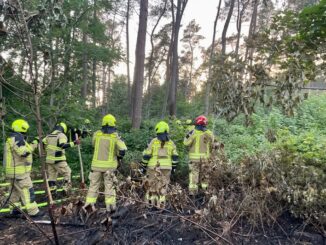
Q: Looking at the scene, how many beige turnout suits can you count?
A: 5